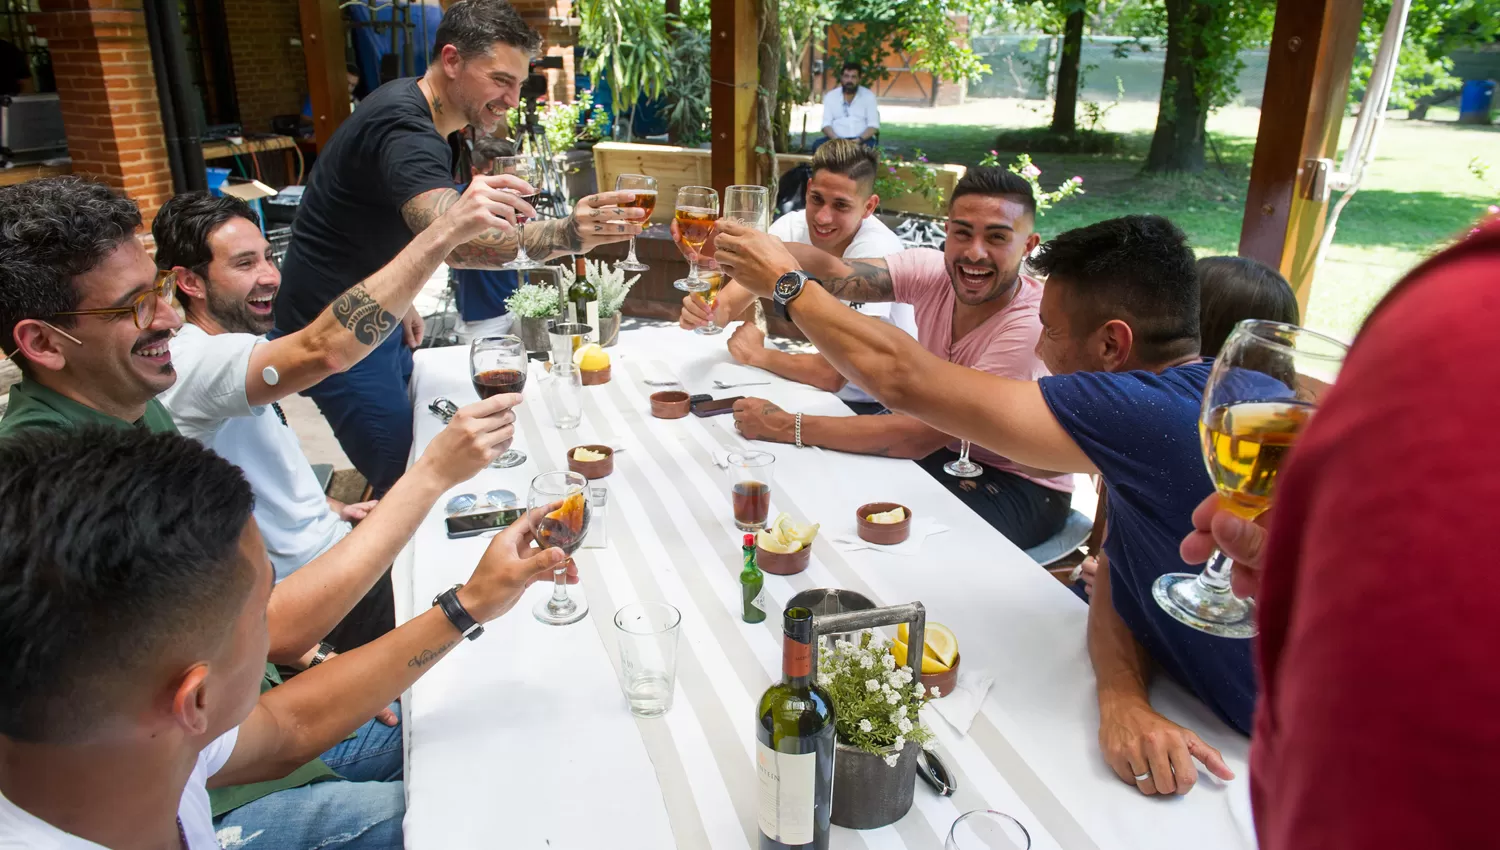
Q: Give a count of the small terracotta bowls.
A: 6